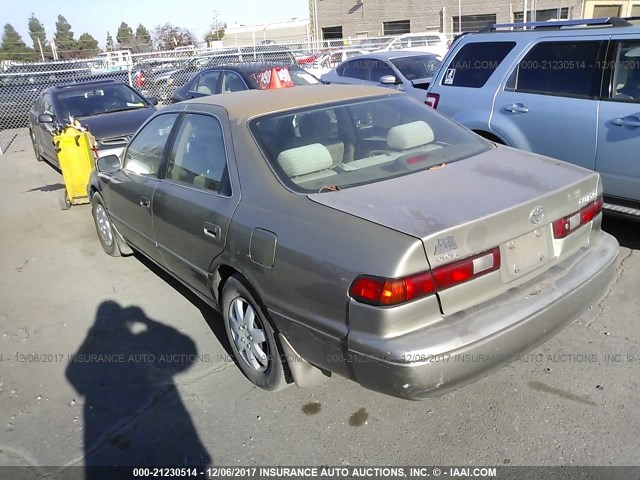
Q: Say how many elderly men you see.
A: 0